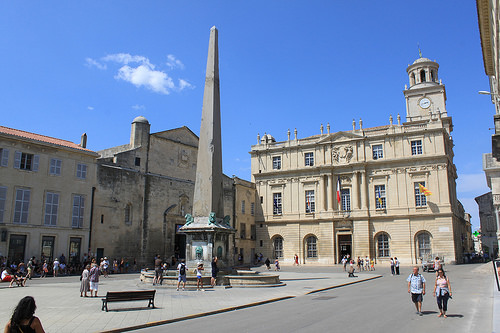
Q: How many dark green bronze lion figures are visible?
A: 3